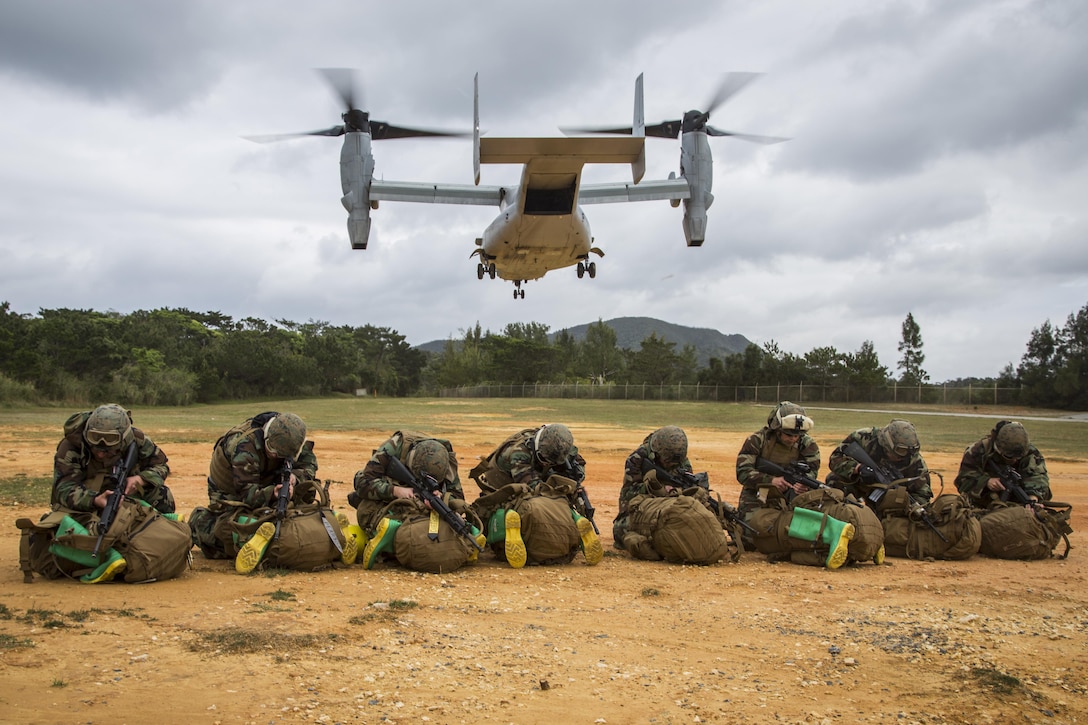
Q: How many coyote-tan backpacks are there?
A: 8